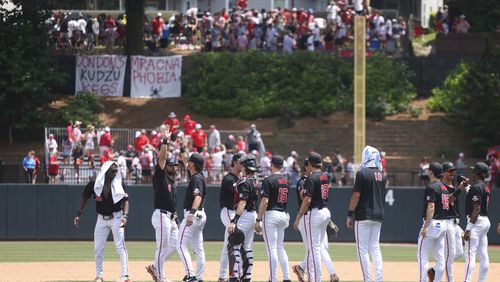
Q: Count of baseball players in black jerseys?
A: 12